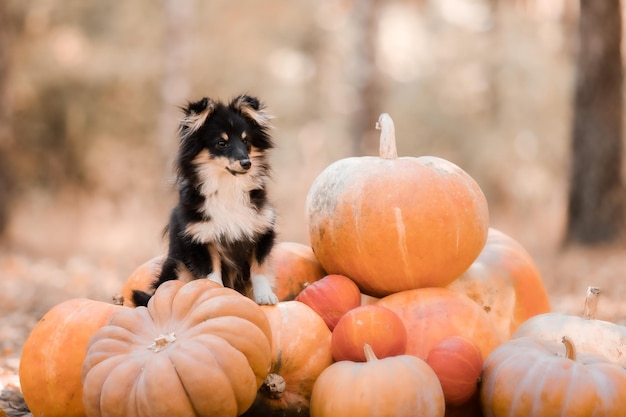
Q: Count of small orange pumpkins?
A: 3